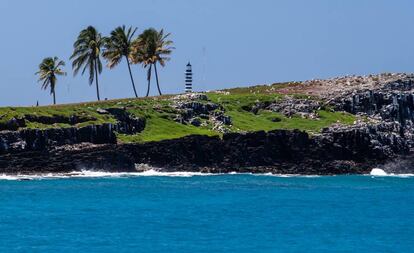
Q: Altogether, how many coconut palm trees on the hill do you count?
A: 5